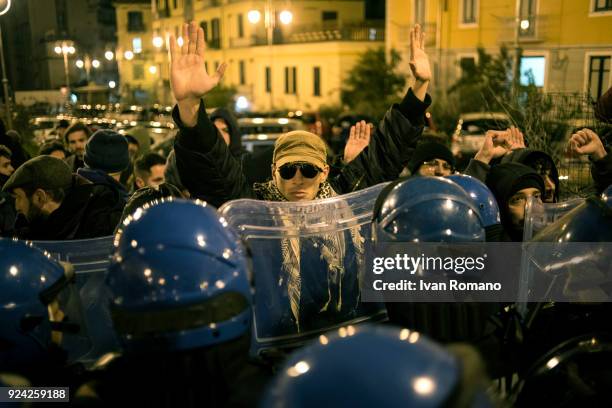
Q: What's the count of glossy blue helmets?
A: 6